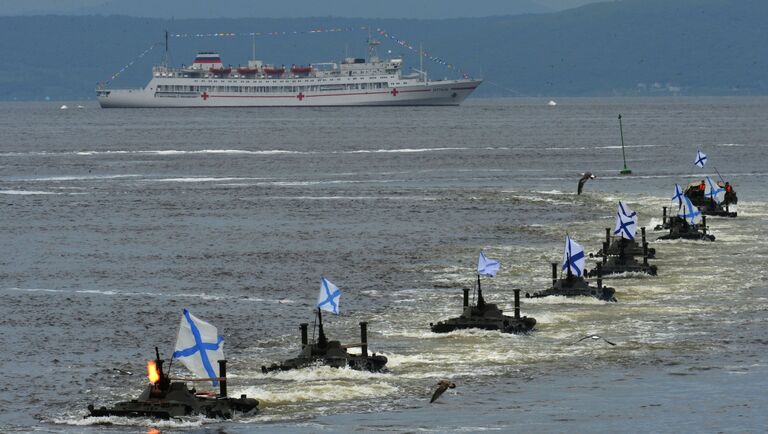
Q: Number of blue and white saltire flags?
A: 10